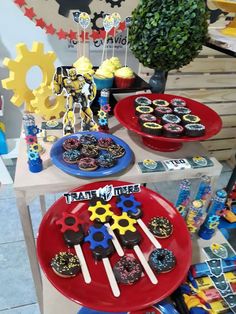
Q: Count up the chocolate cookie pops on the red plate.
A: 5